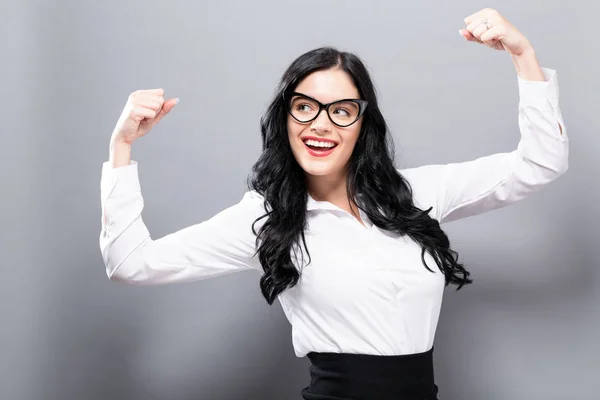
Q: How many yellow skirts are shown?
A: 0